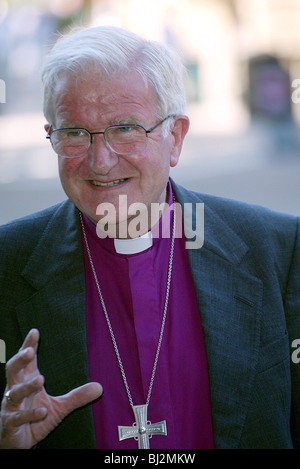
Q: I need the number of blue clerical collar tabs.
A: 0